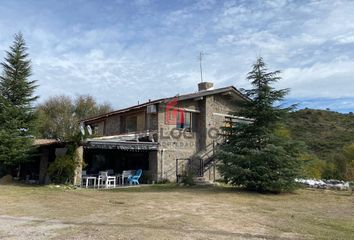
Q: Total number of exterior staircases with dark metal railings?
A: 1